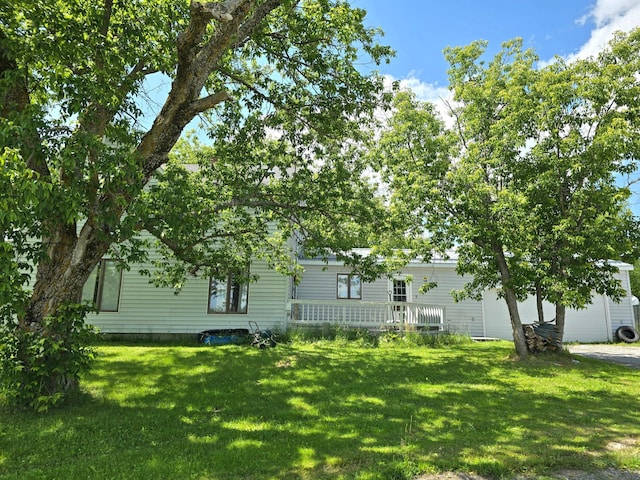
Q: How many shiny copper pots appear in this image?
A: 0